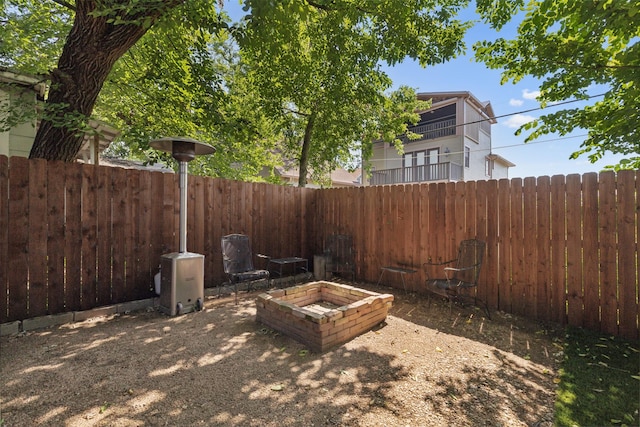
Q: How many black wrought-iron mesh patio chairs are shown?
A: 3